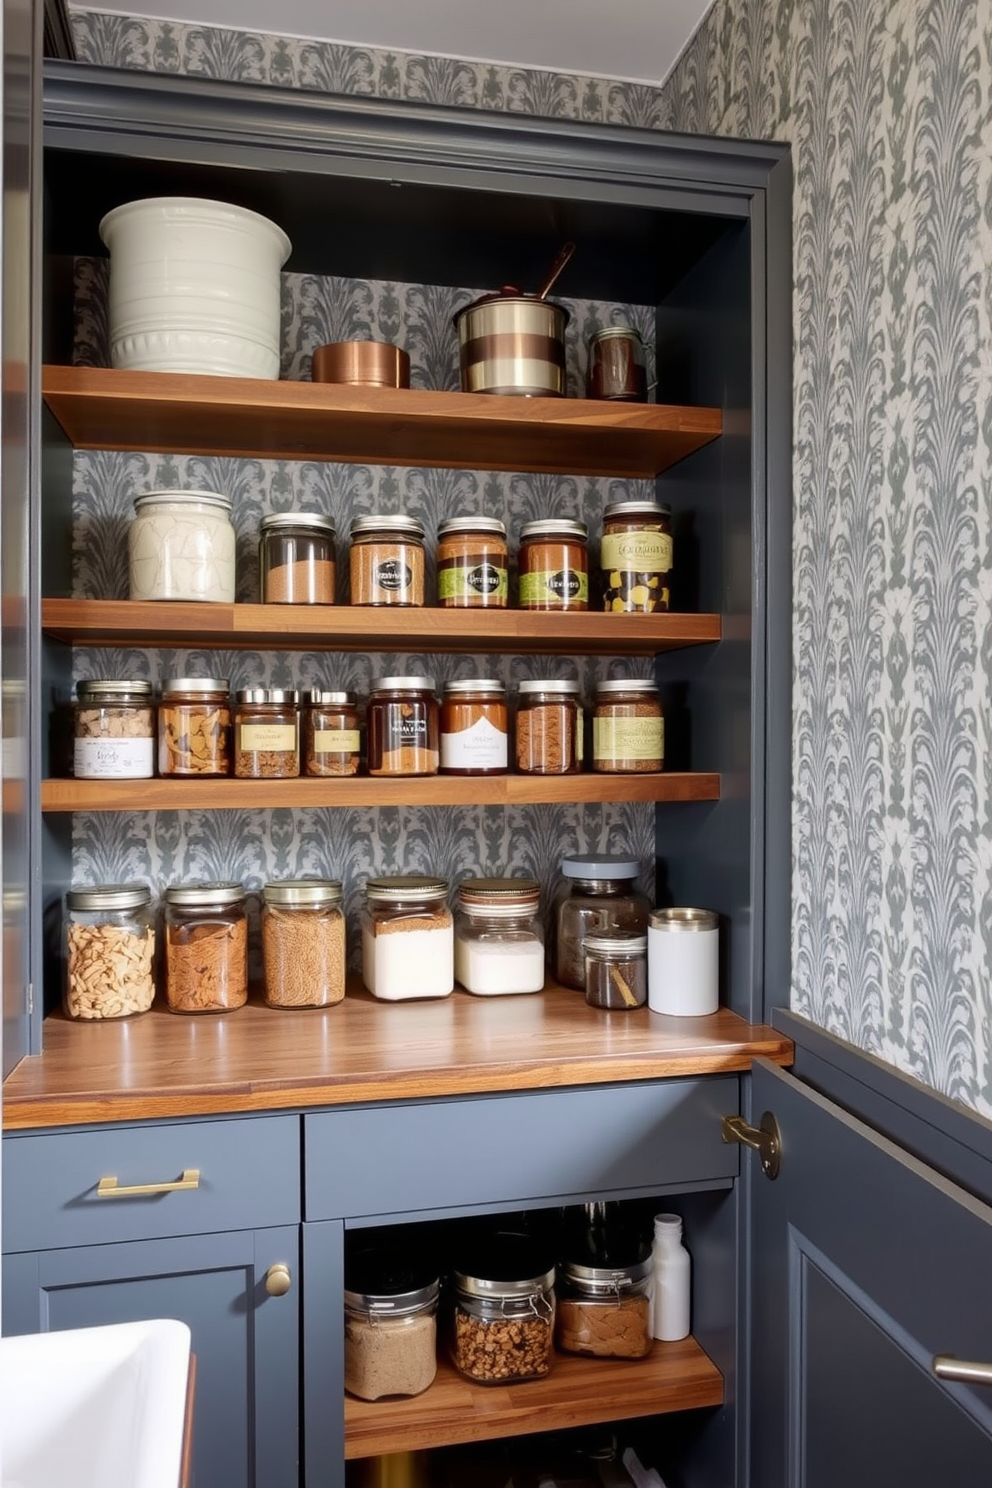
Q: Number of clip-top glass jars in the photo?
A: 3